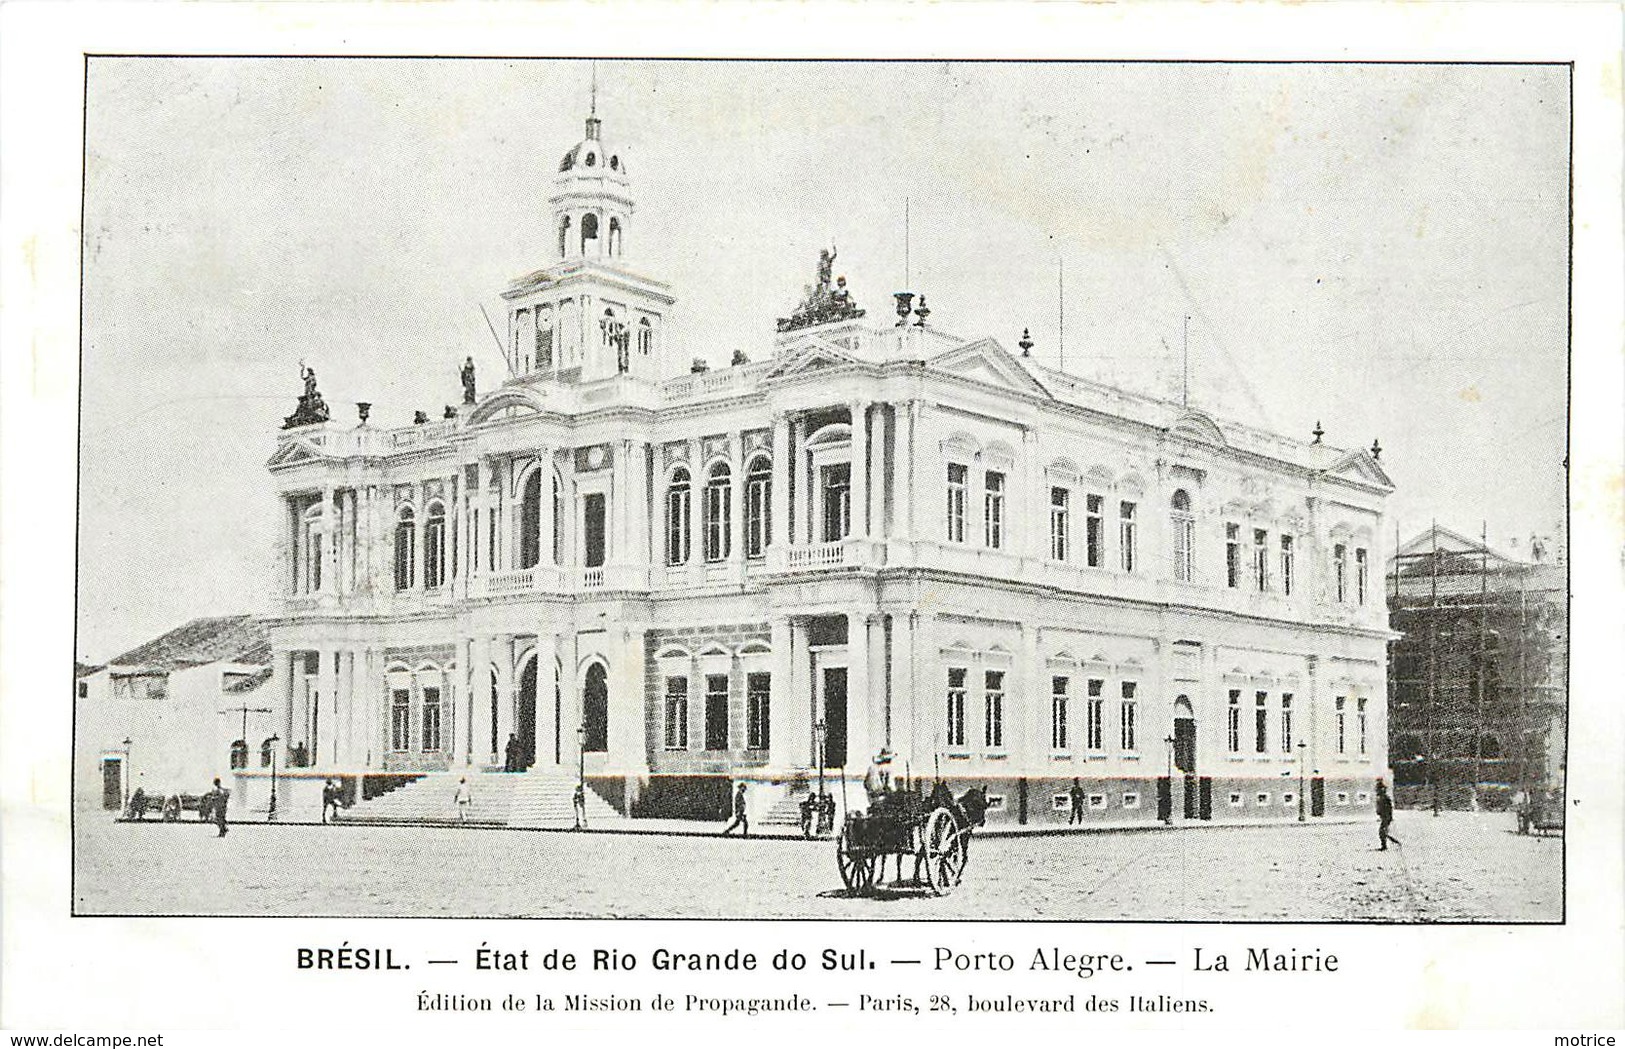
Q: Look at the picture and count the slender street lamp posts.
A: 6